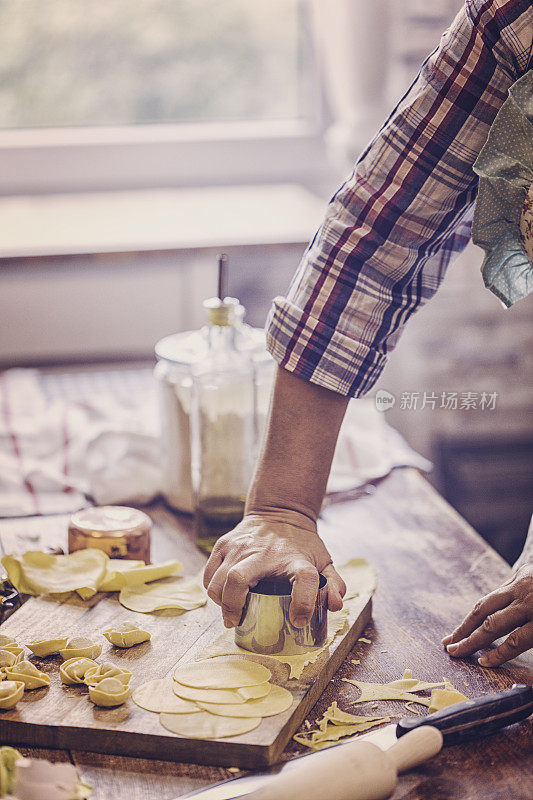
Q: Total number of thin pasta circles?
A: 5